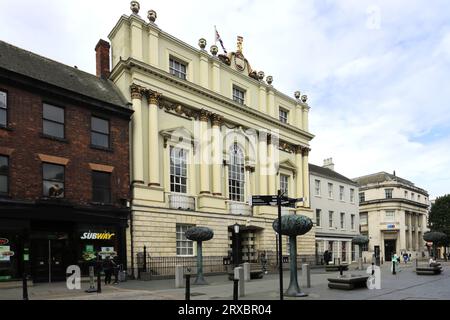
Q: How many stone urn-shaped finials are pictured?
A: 8